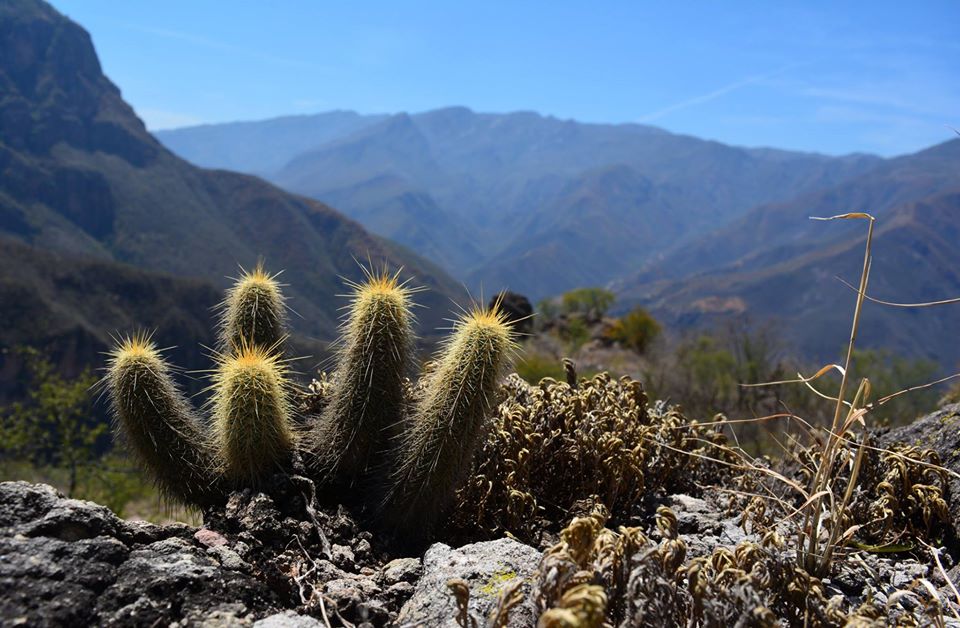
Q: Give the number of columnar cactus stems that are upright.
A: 5